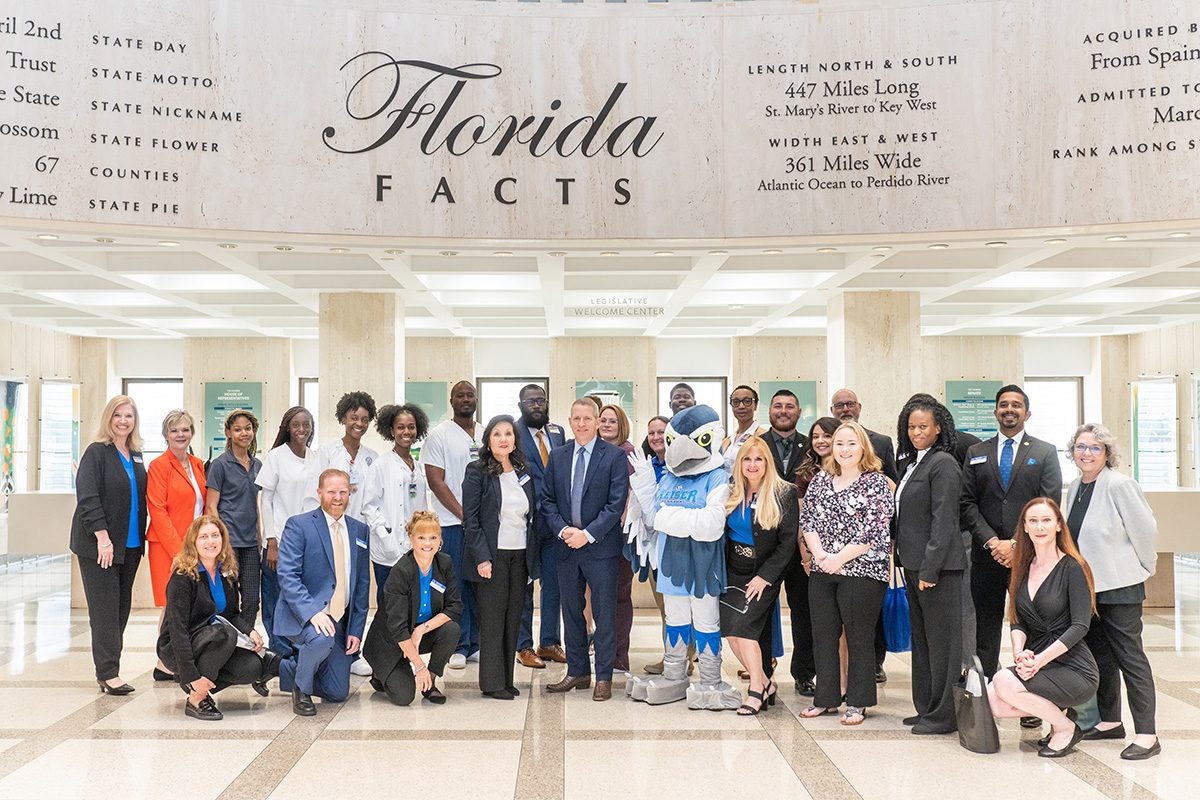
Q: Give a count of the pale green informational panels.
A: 5